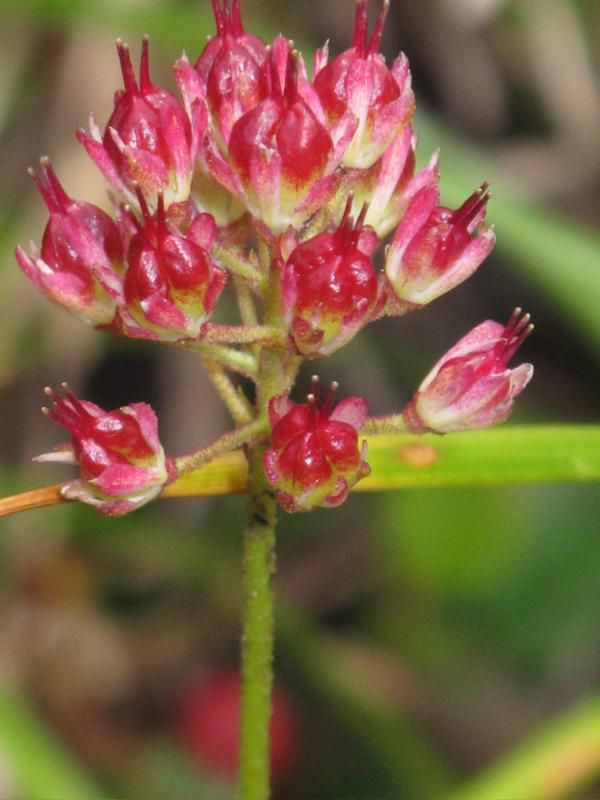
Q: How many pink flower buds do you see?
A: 12